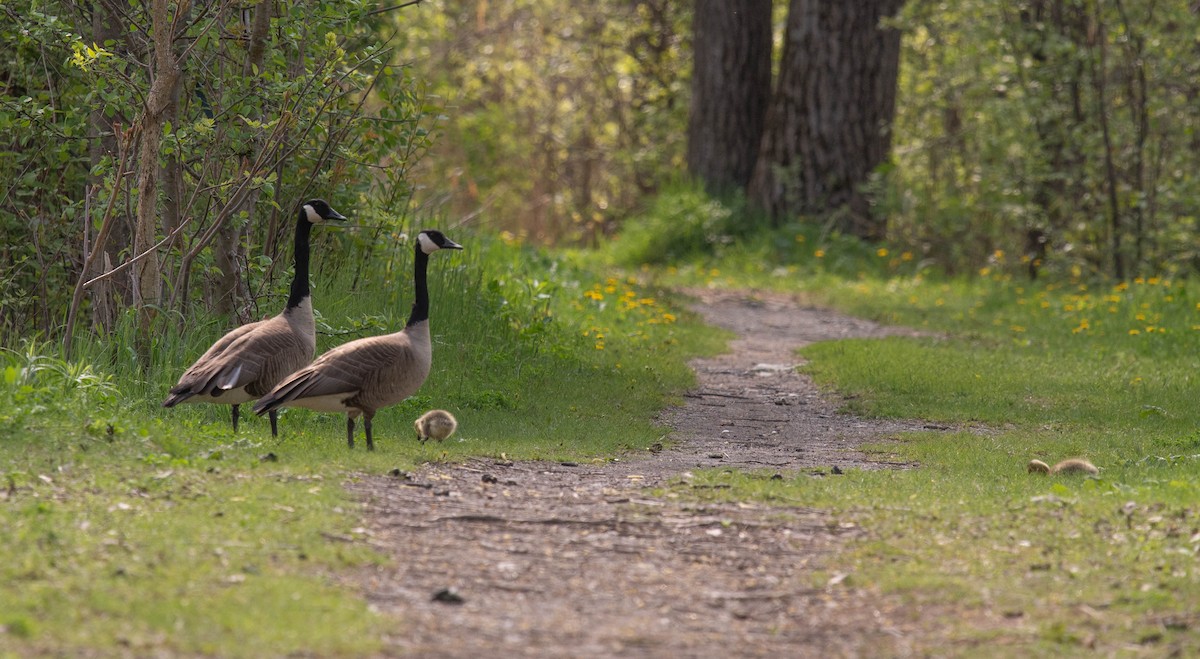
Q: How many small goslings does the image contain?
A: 2